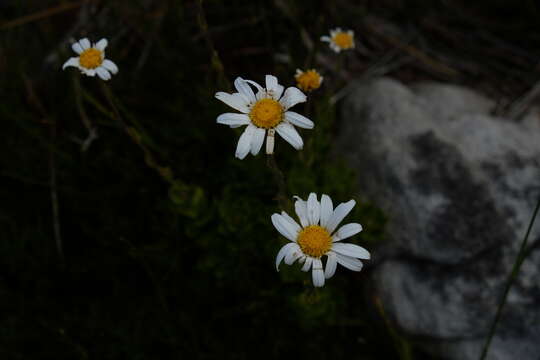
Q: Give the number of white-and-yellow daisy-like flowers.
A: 5